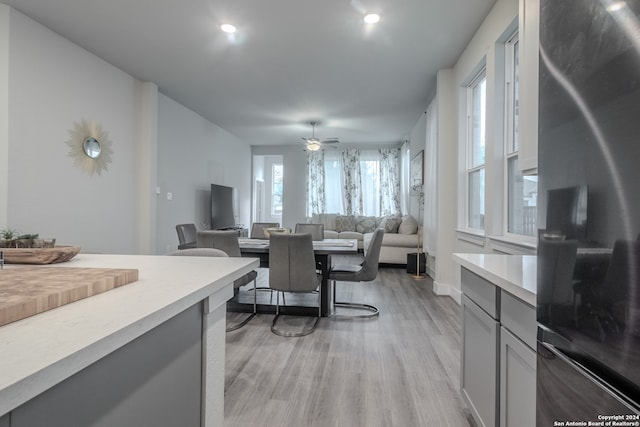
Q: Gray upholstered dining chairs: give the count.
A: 6